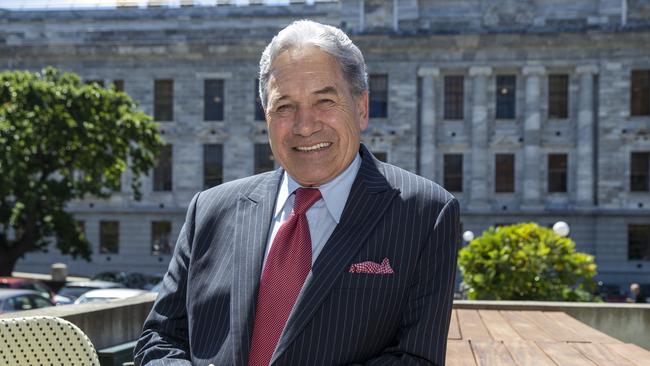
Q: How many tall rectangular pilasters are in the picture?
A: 4